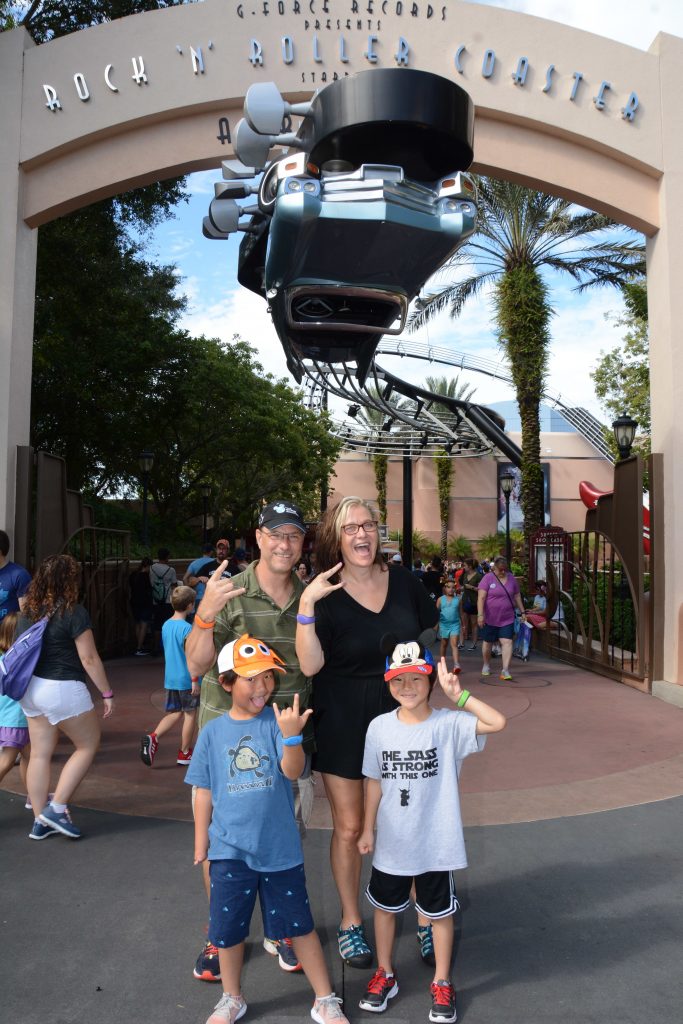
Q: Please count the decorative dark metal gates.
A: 2